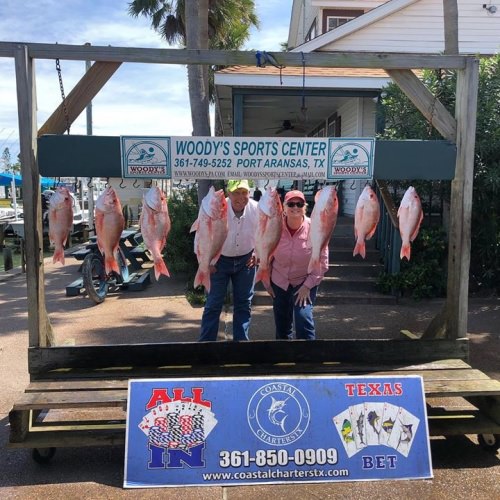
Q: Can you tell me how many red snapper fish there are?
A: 8